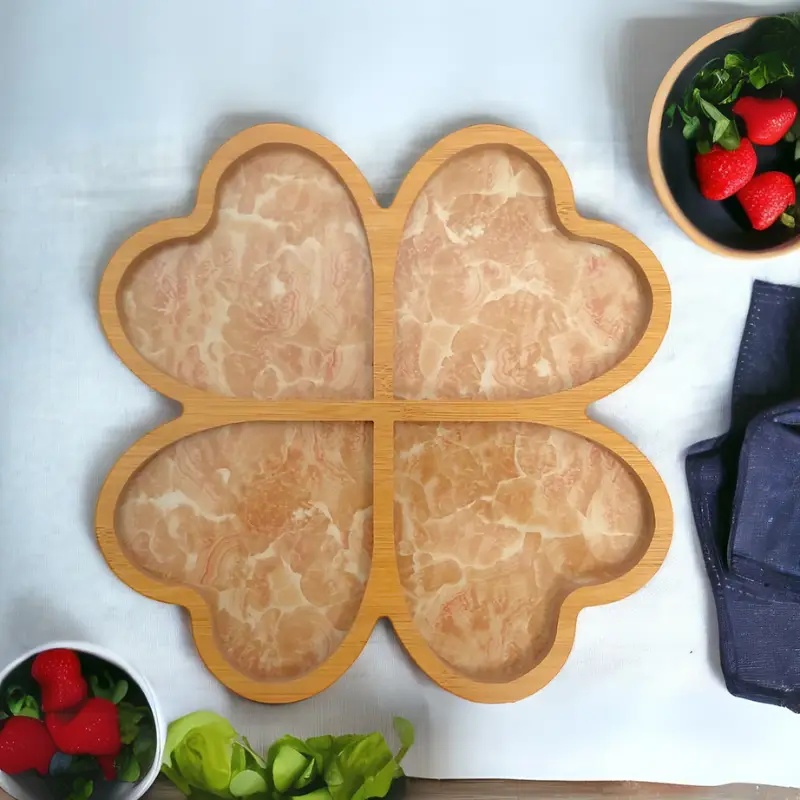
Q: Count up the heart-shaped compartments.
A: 4